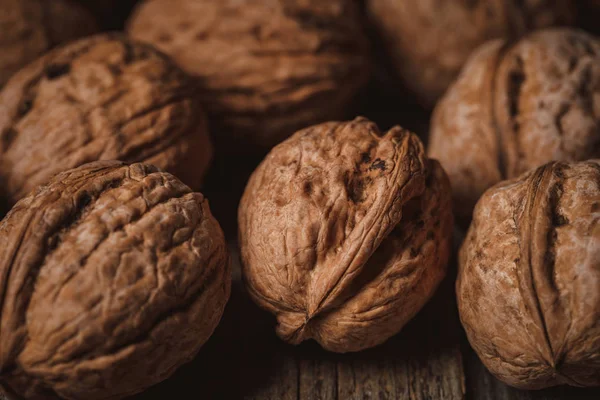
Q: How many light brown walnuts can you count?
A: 8